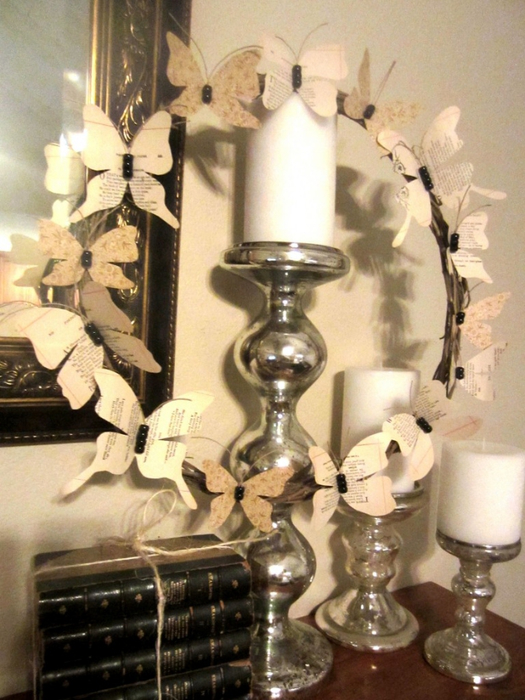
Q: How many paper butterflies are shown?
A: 14